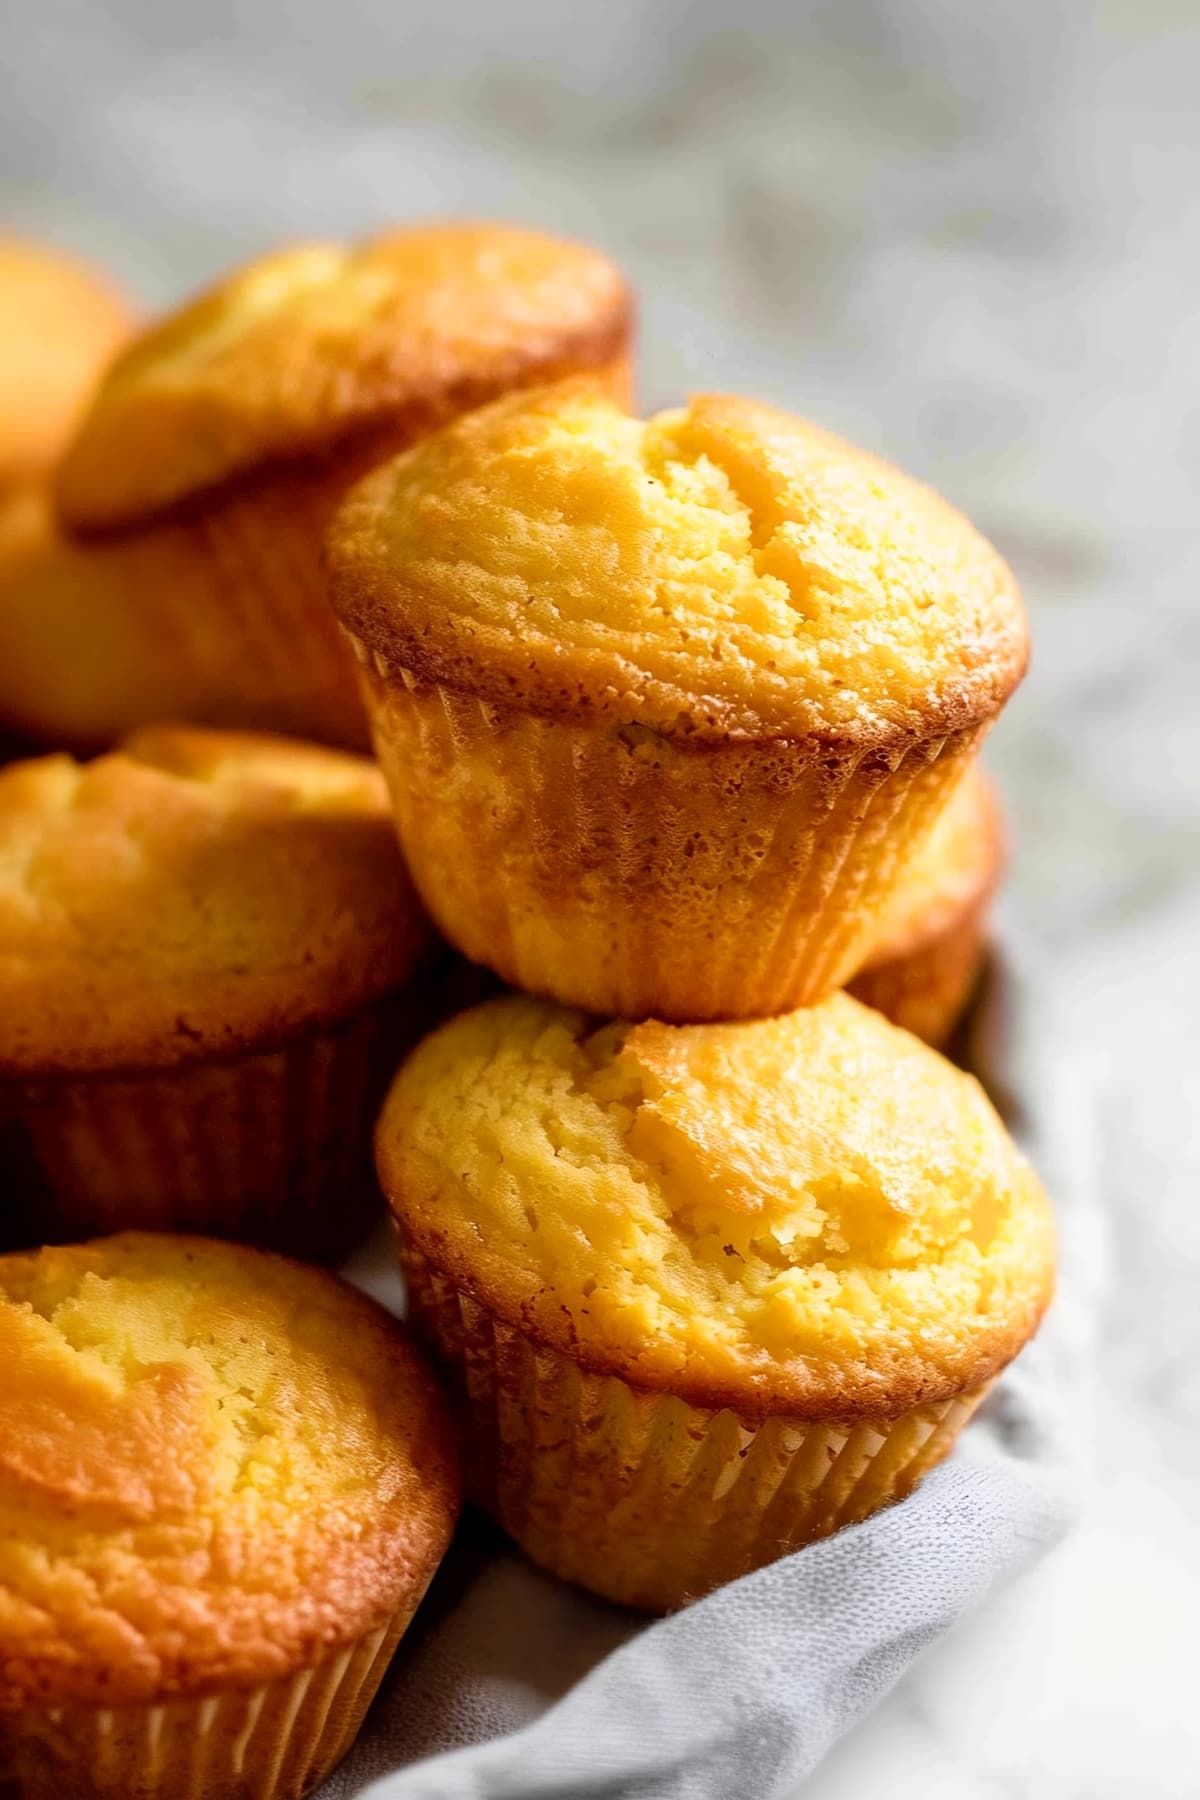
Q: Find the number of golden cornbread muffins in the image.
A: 7